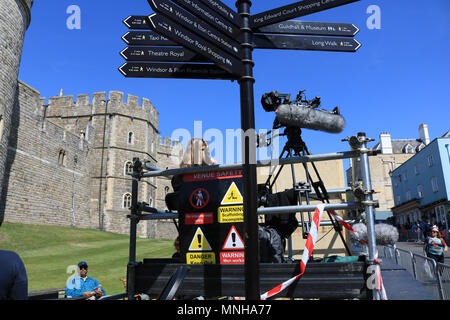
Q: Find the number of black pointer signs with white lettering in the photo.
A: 11